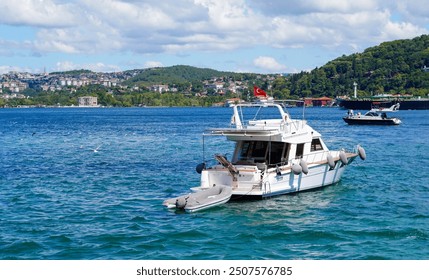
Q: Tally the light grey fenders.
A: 5